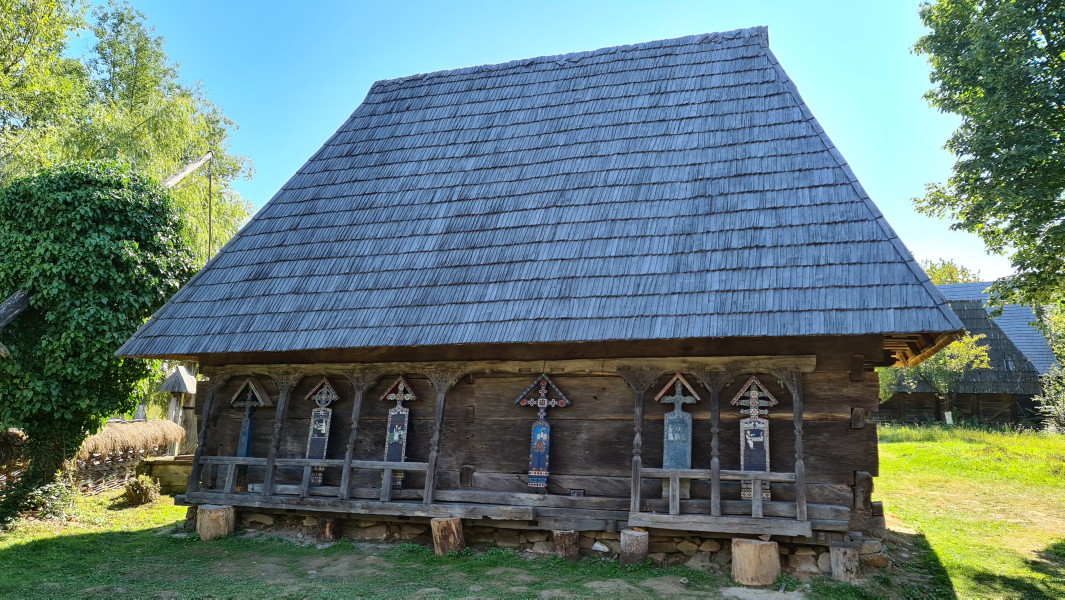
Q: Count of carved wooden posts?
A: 7